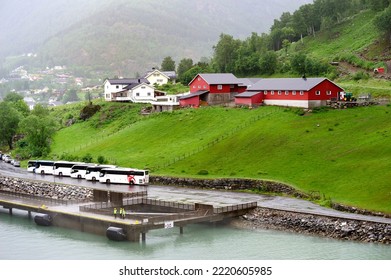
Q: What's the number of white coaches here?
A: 6